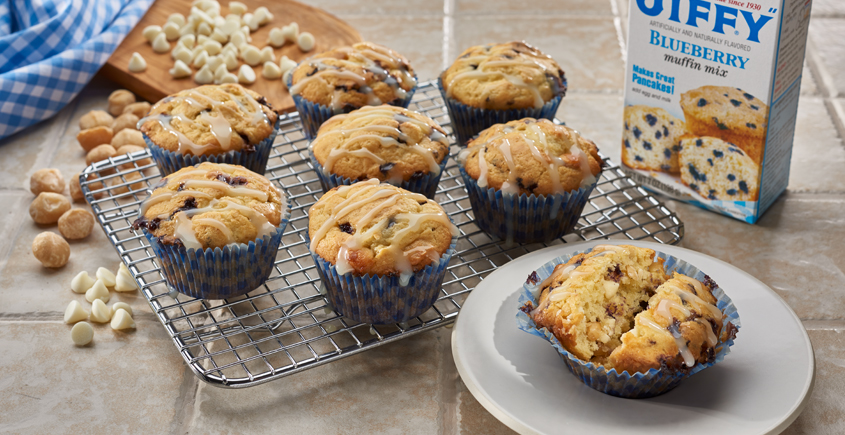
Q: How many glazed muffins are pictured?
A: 8